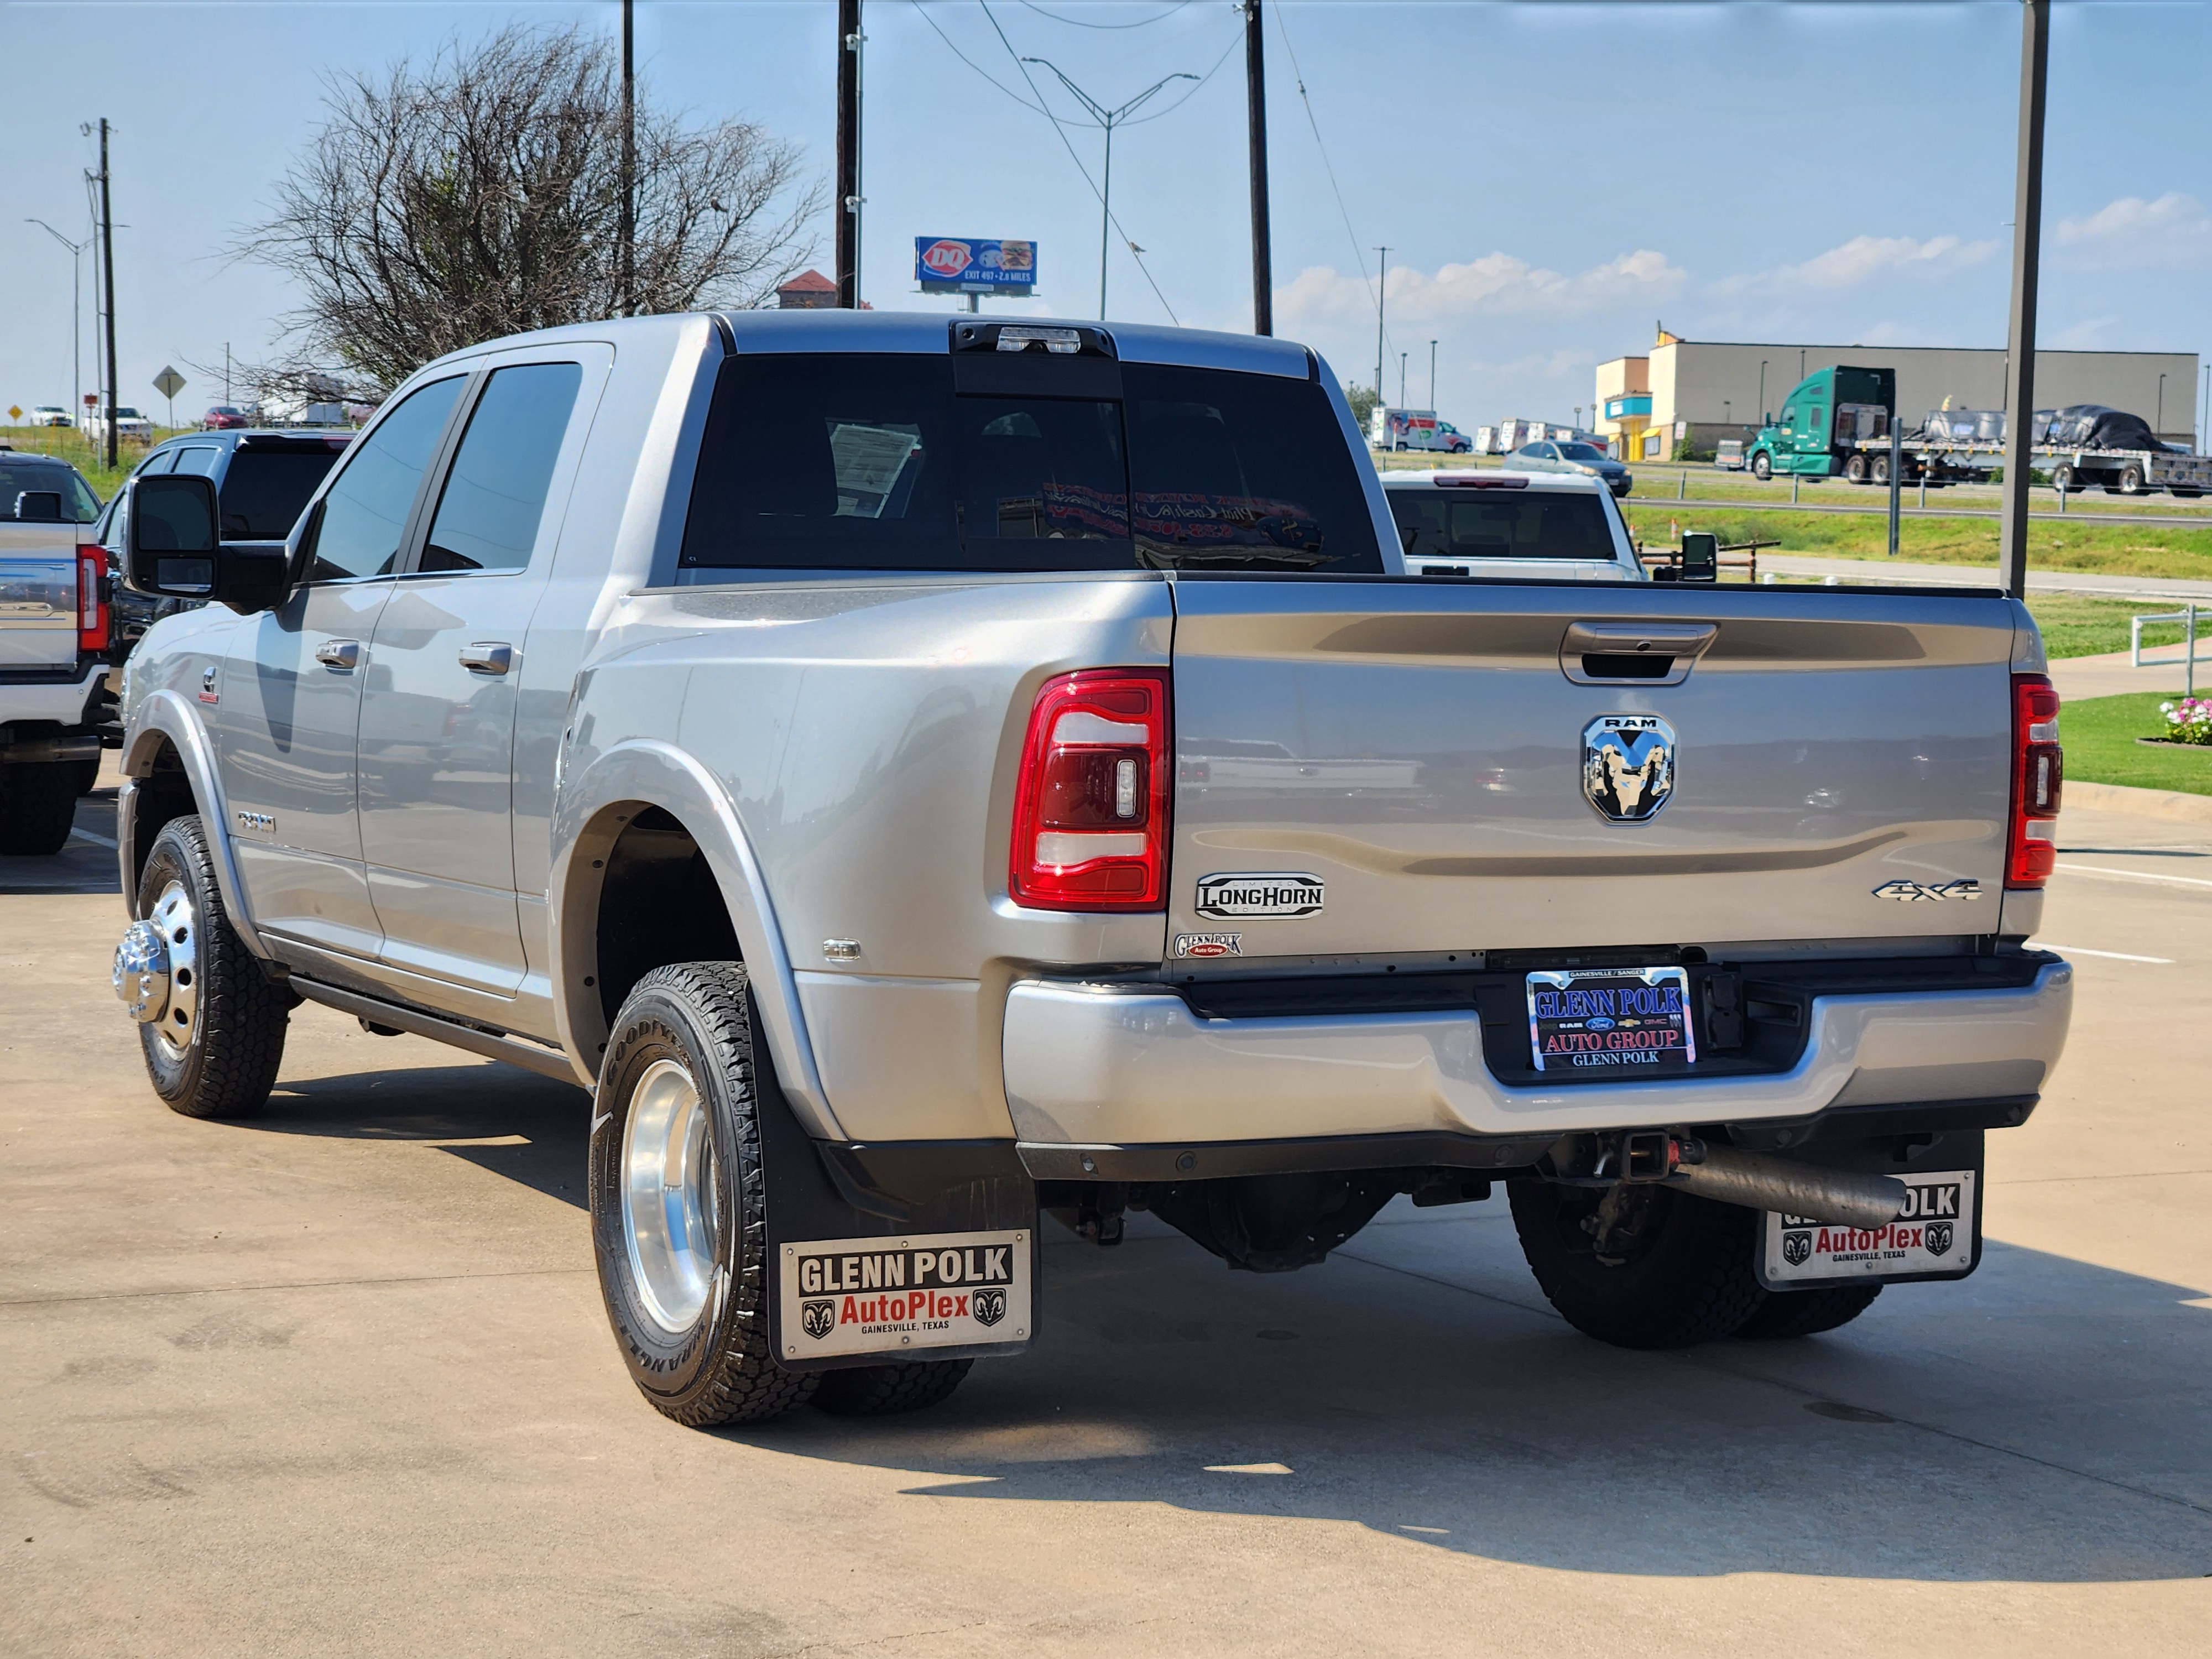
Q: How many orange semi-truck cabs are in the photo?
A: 0